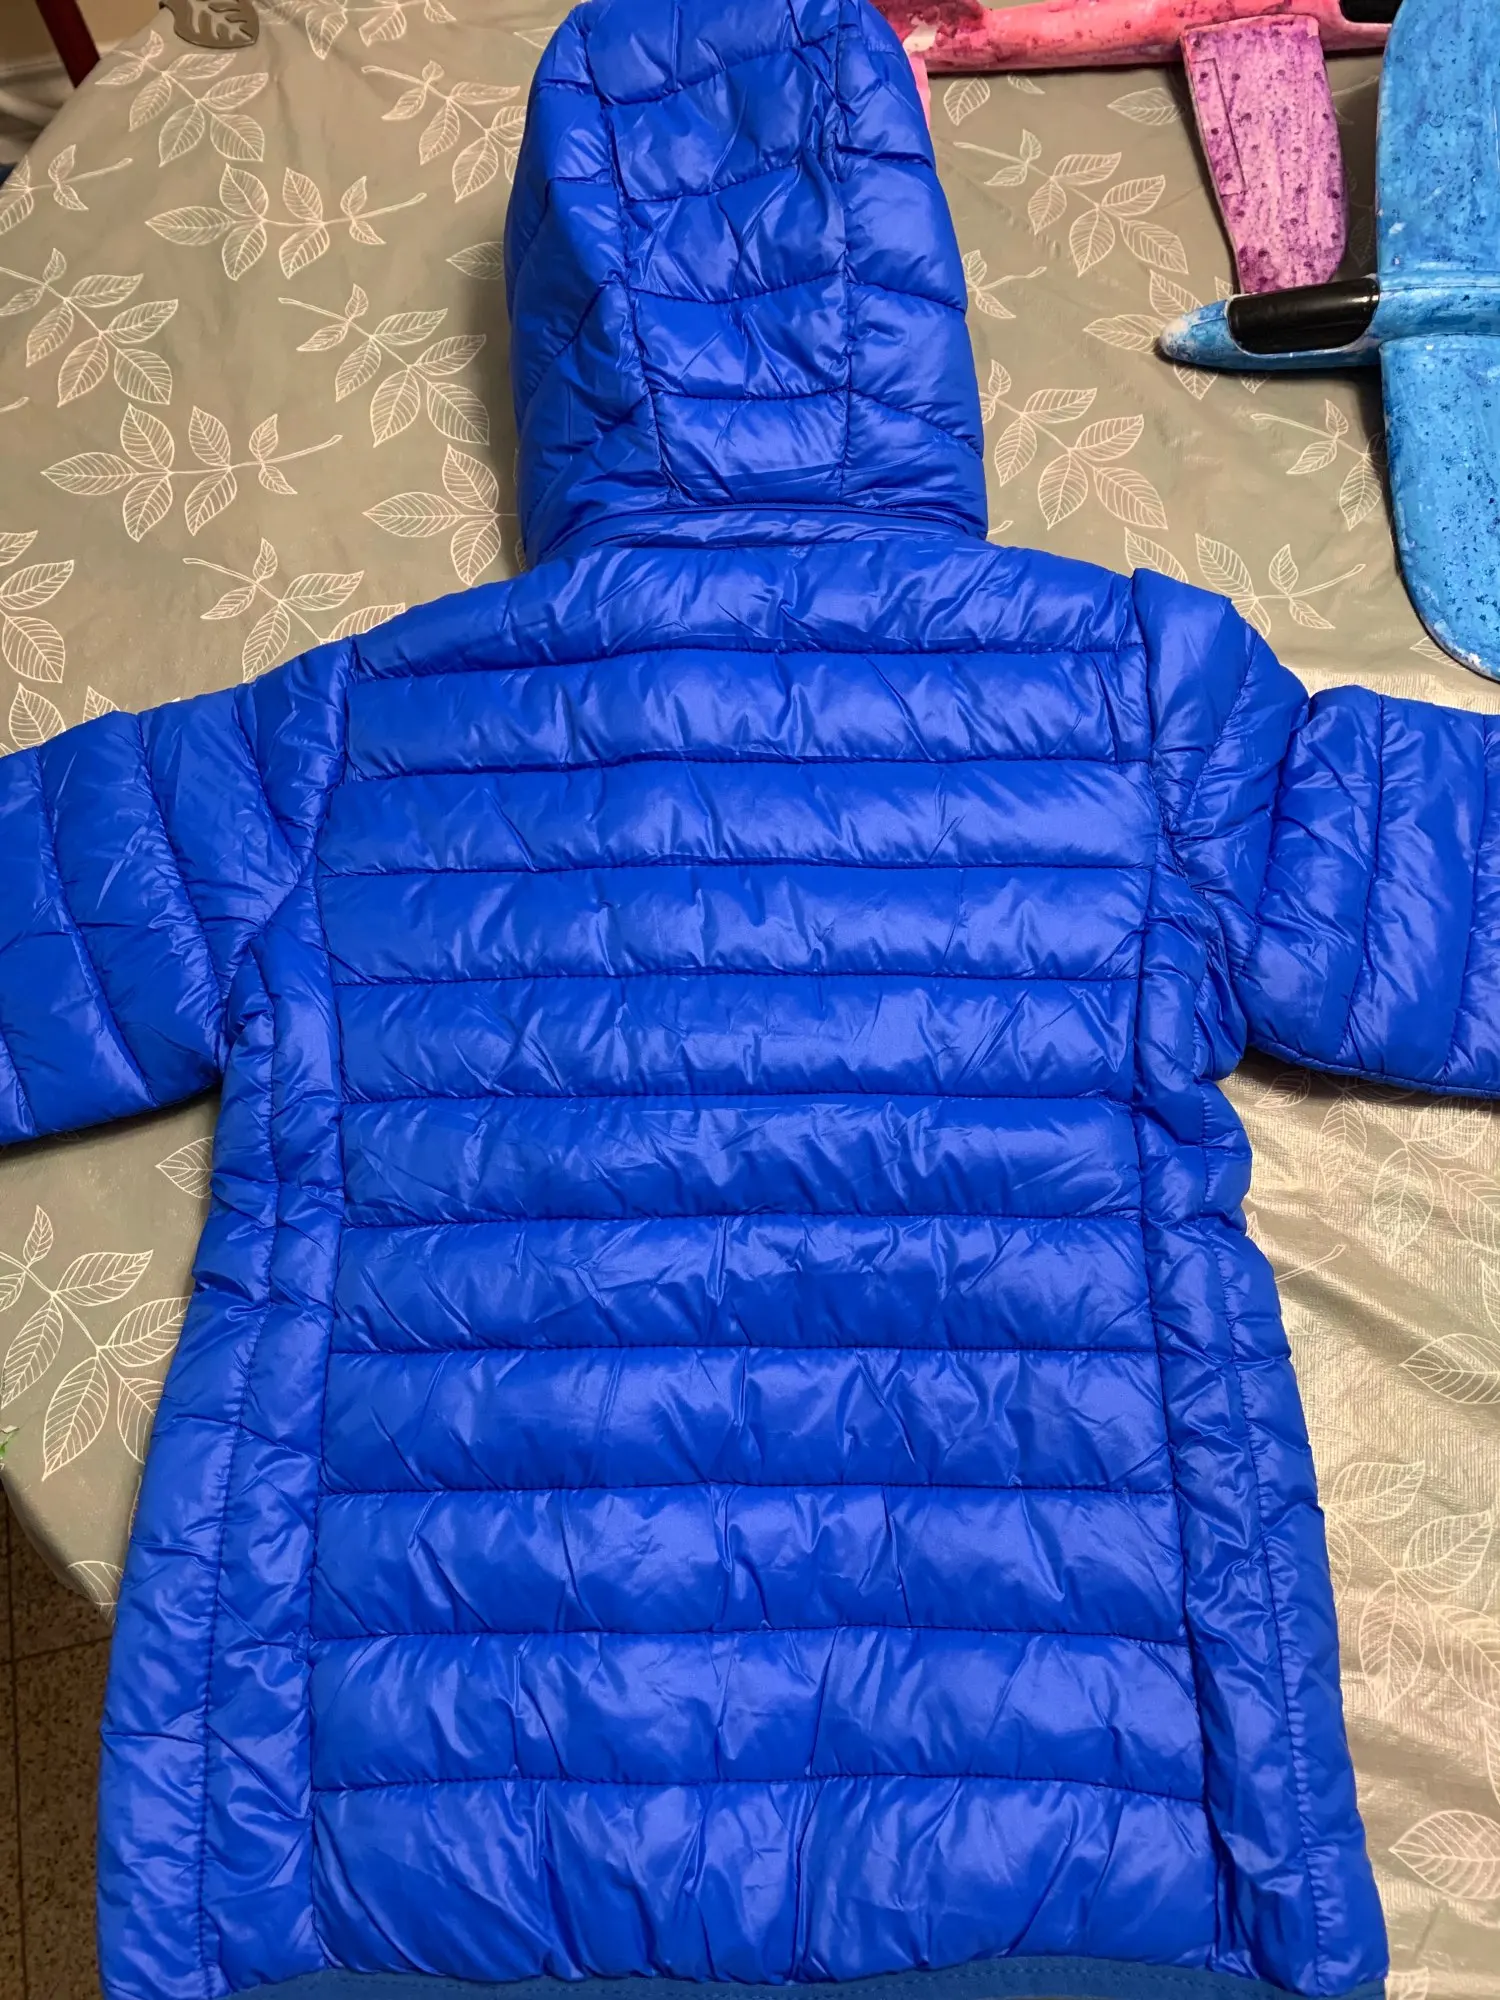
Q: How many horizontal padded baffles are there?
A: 11